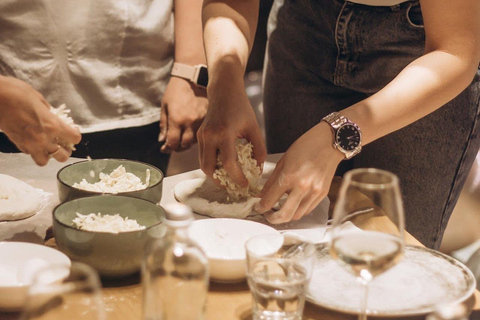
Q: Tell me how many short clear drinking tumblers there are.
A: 1